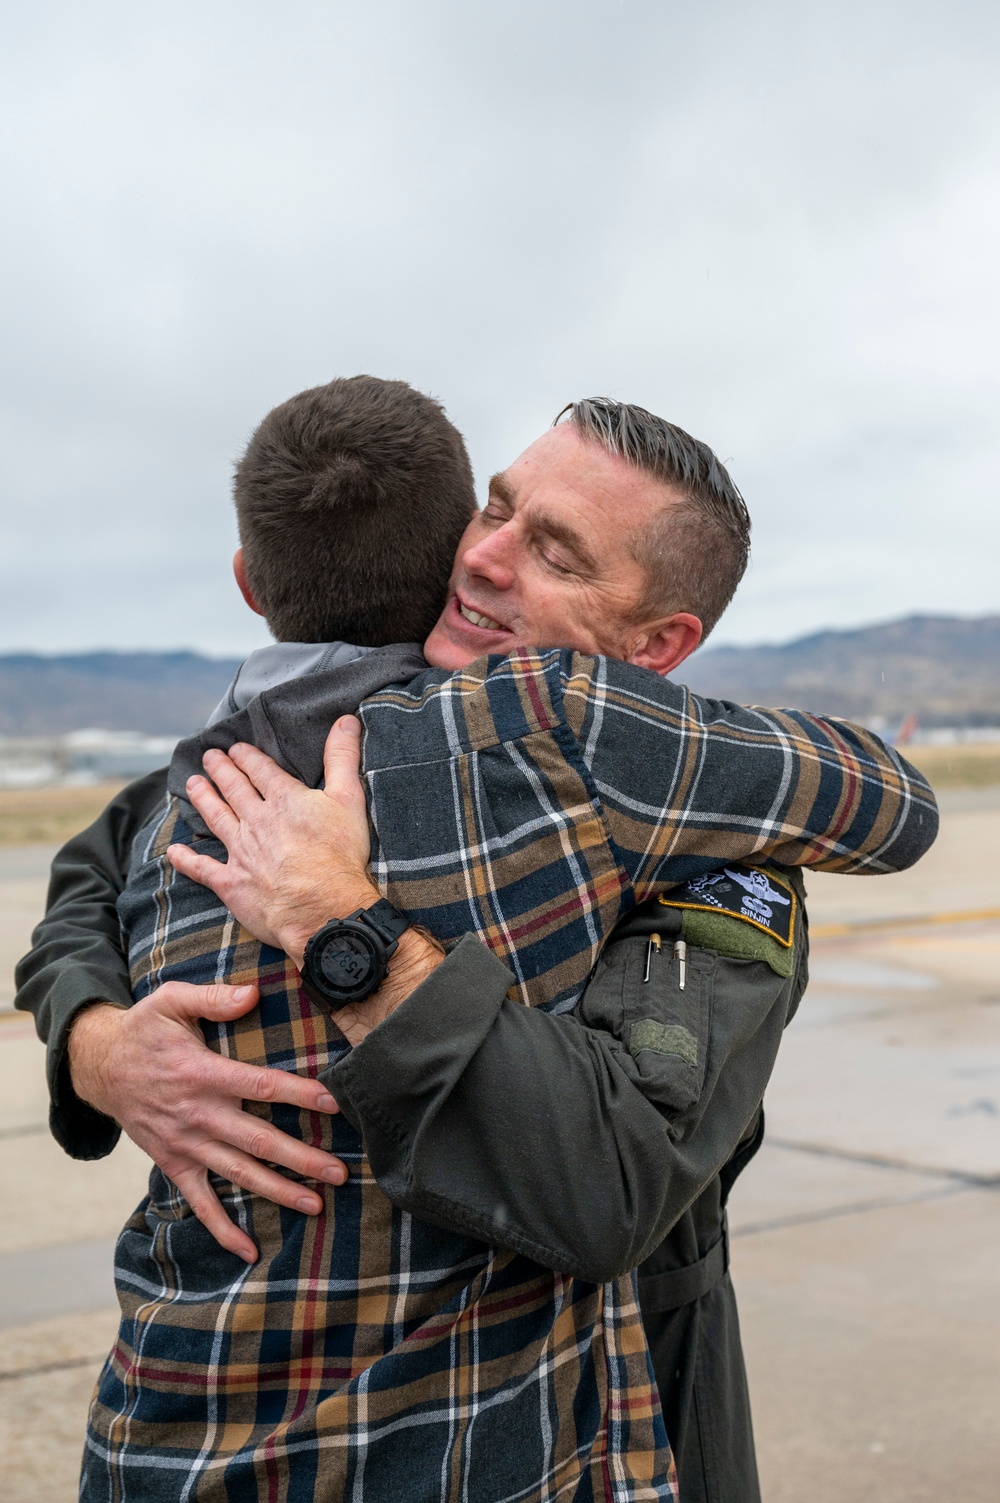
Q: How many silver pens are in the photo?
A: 1